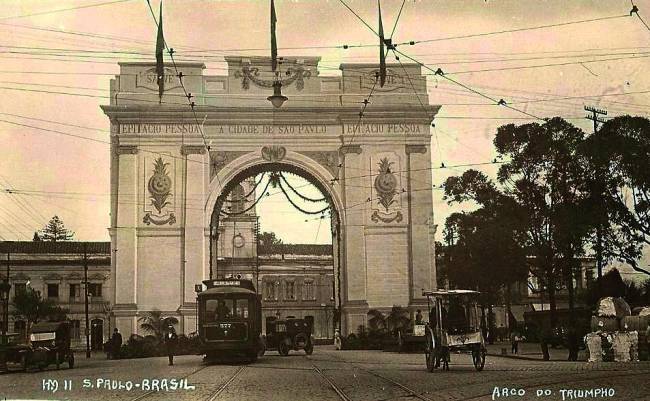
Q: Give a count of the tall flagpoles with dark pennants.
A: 3